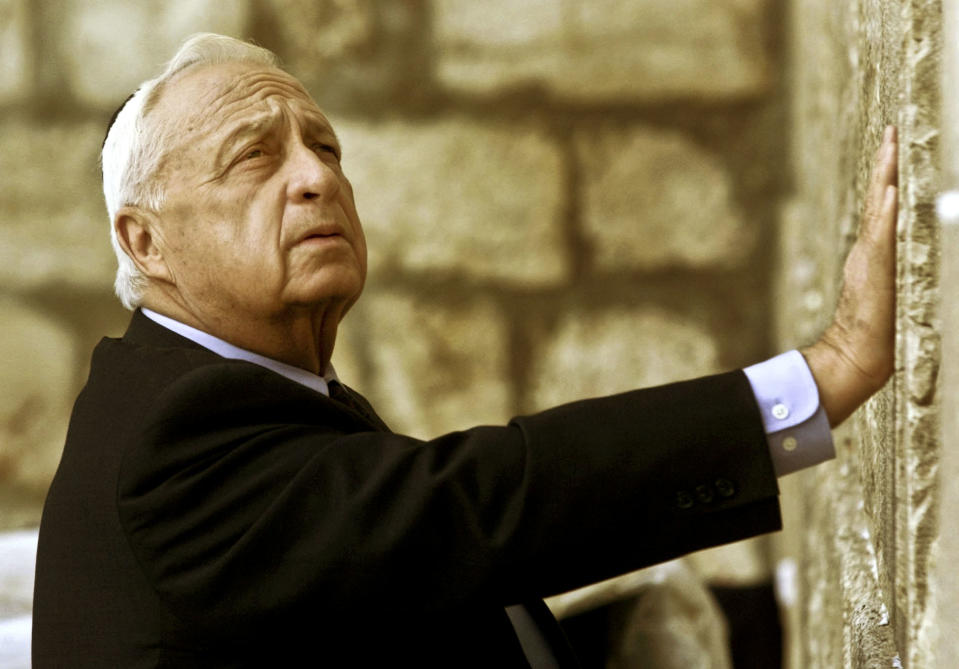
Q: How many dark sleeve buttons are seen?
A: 3